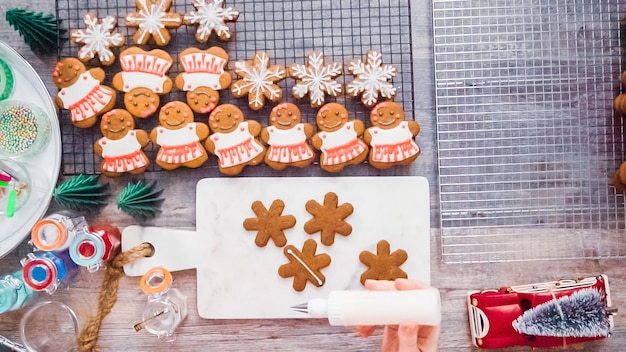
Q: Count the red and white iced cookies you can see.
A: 9